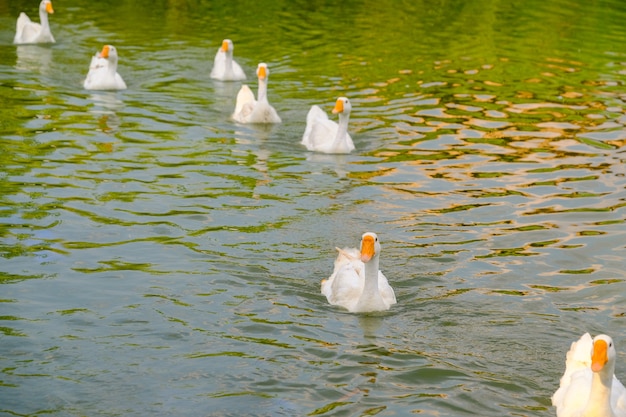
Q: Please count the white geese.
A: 7